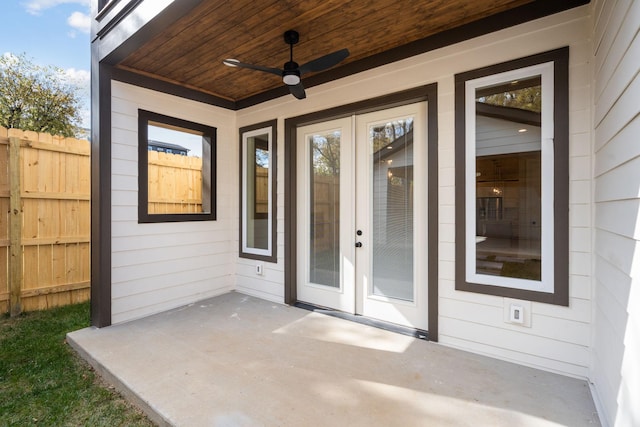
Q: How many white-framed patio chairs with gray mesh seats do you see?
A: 0